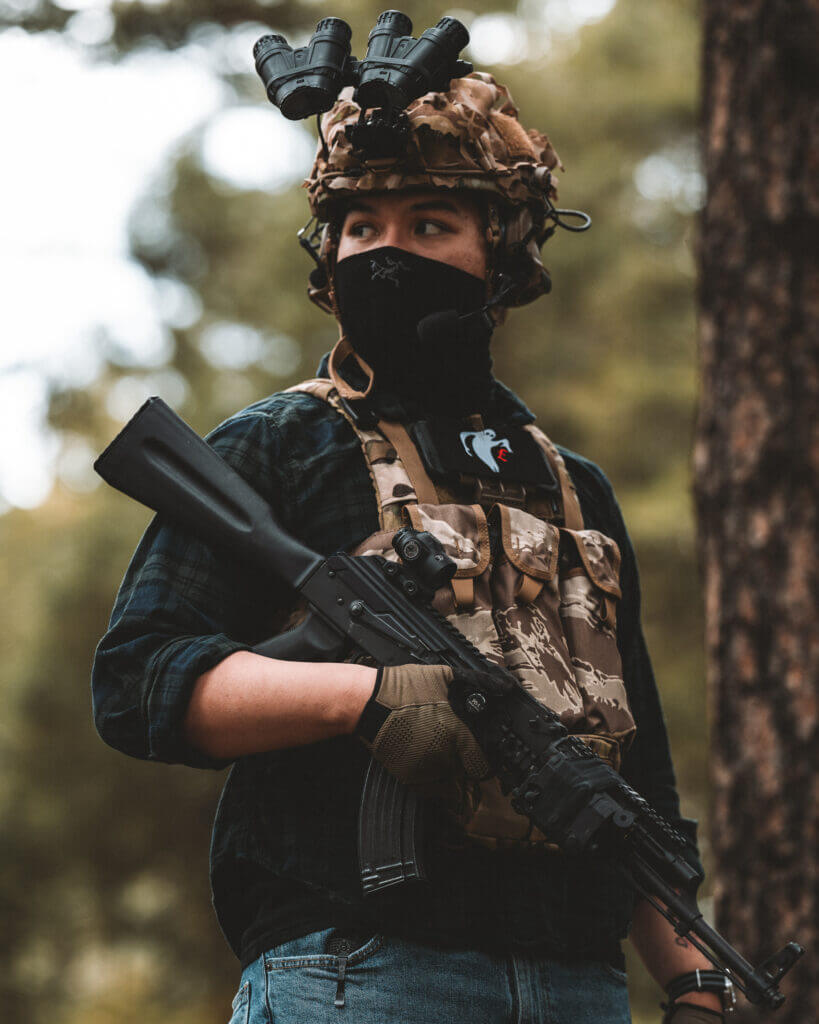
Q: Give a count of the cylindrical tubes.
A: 4